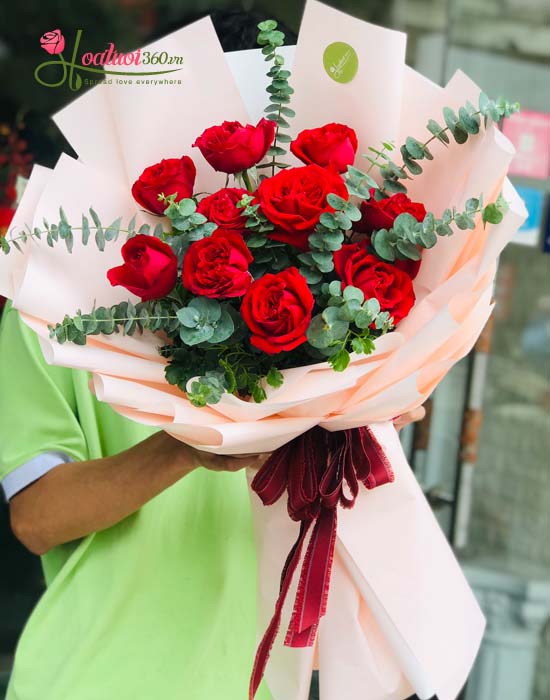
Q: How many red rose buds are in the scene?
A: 10